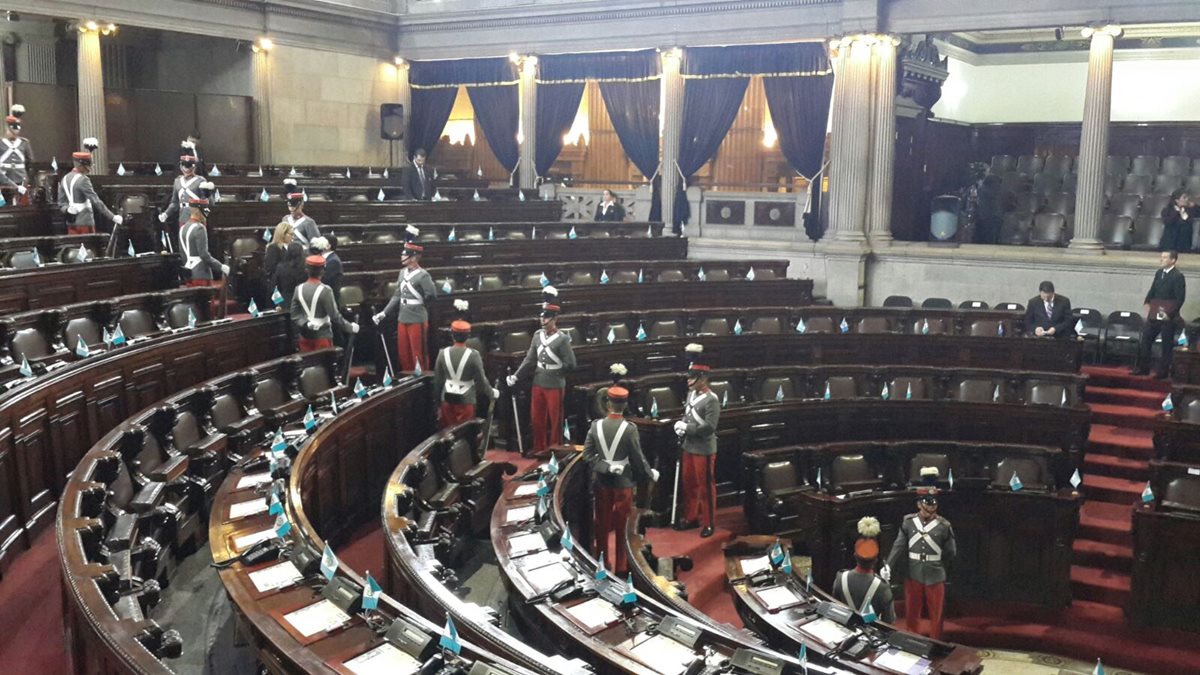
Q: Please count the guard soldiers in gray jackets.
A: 13